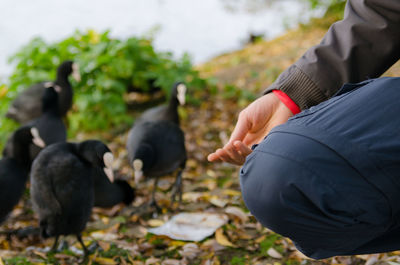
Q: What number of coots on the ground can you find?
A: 7